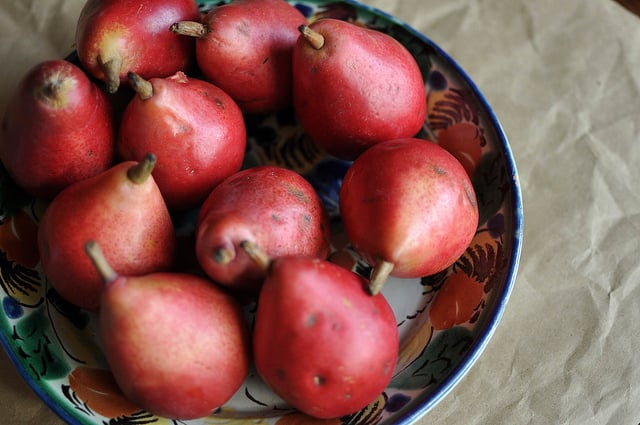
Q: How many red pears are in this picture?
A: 10